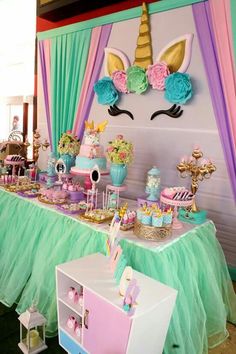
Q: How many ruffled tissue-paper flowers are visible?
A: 5